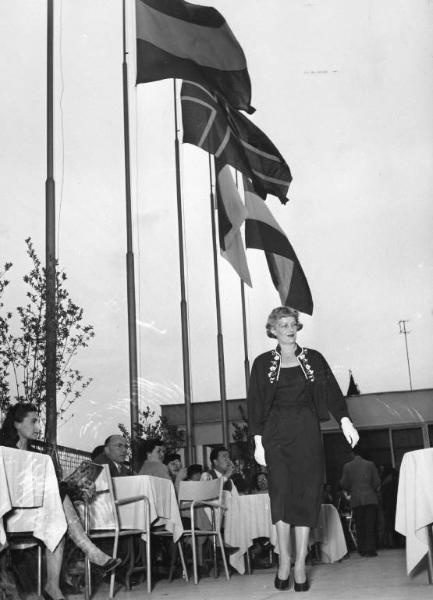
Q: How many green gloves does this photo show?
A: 0